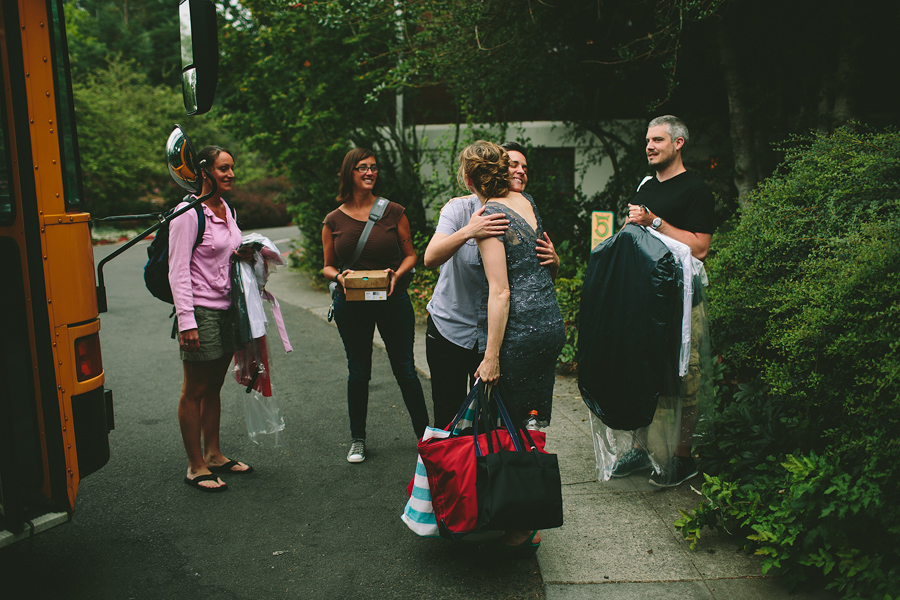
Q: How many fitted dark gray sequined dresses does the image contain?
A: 1